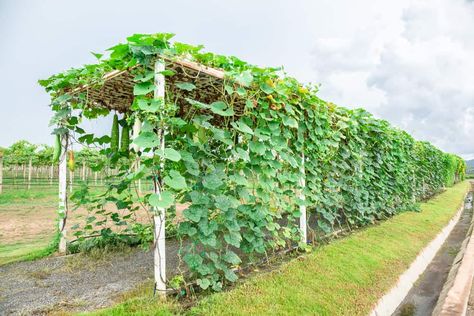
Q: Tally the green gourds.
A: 3